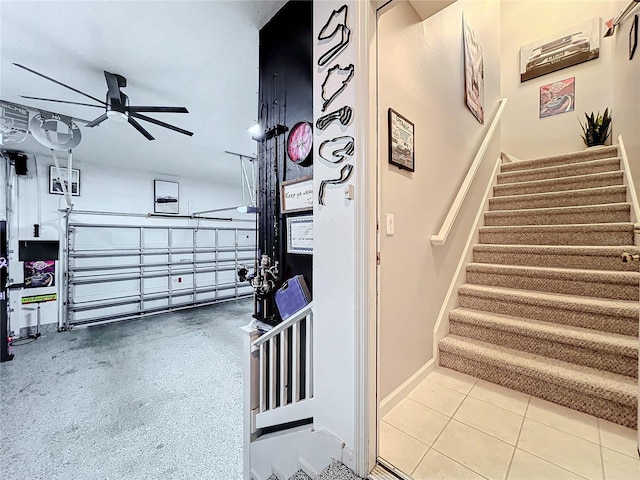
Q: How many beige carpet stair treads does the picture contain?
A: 11